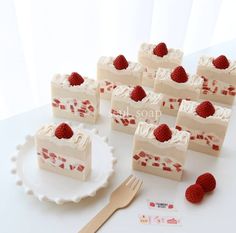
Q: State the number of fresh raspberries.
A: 11